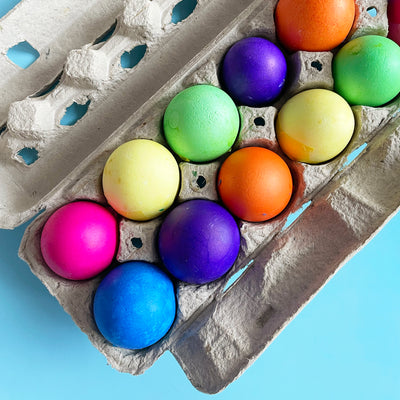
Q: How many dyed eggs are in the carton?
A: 11